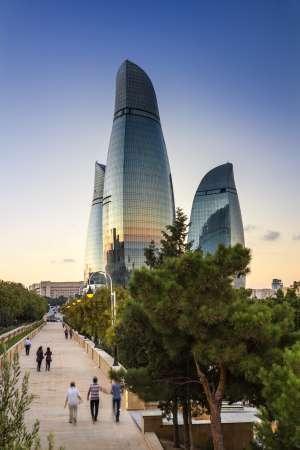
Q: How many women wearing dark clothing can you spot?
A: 2